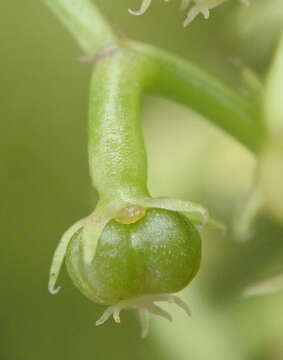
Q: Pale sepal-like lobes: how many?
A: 4